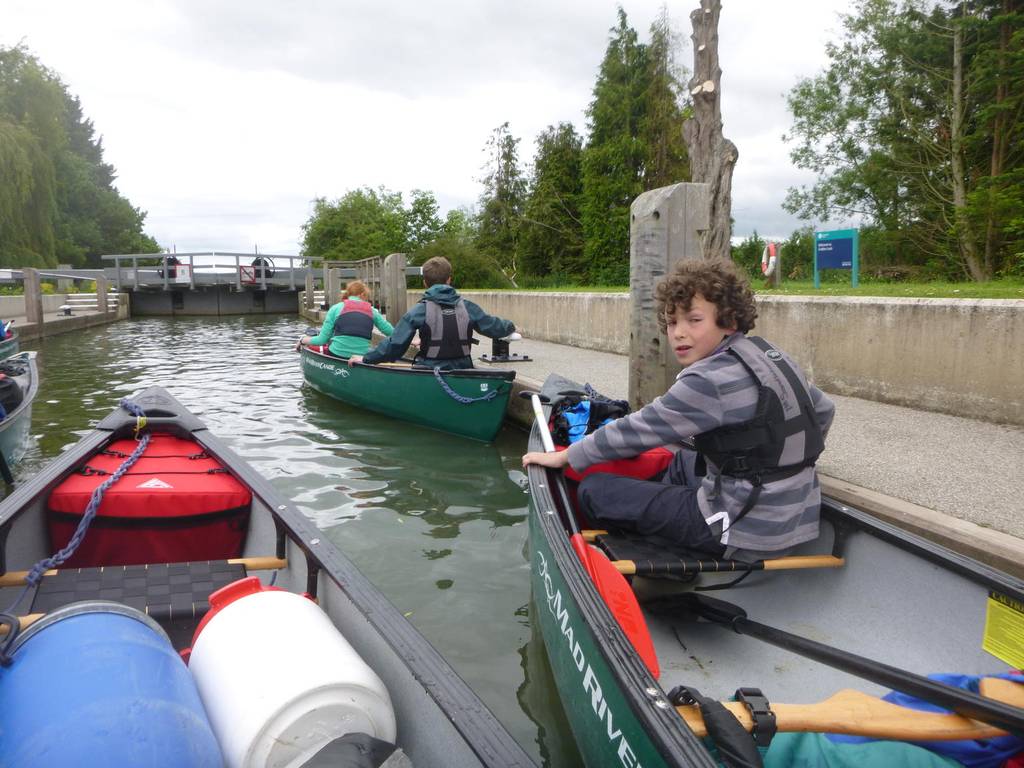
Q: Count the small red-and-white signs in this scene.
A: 2